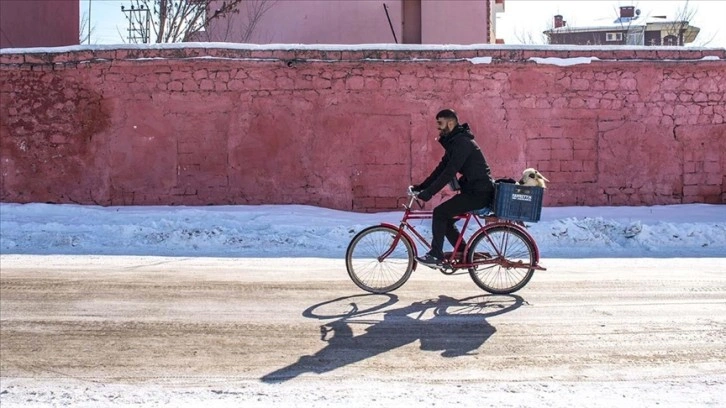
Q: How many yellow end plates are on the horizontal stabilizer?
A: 0